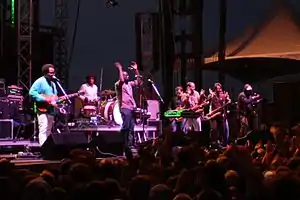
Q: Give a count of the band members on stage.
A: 7